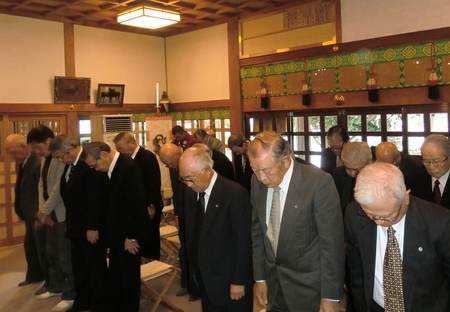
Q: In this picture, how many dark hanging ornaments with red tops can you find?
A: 4